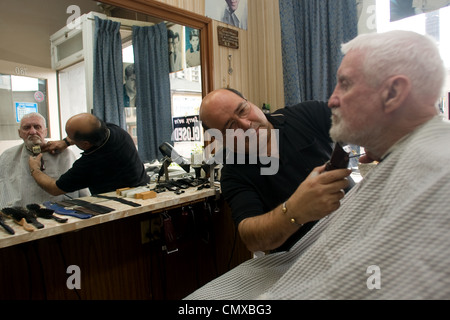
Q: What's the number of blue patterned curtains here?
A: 3